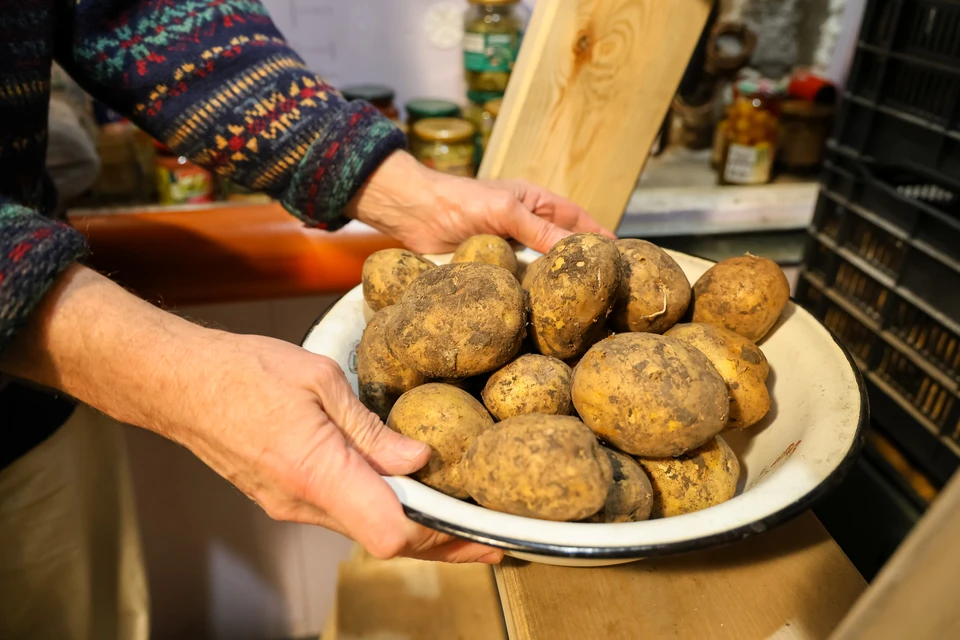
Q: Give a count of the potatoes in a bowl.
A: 15